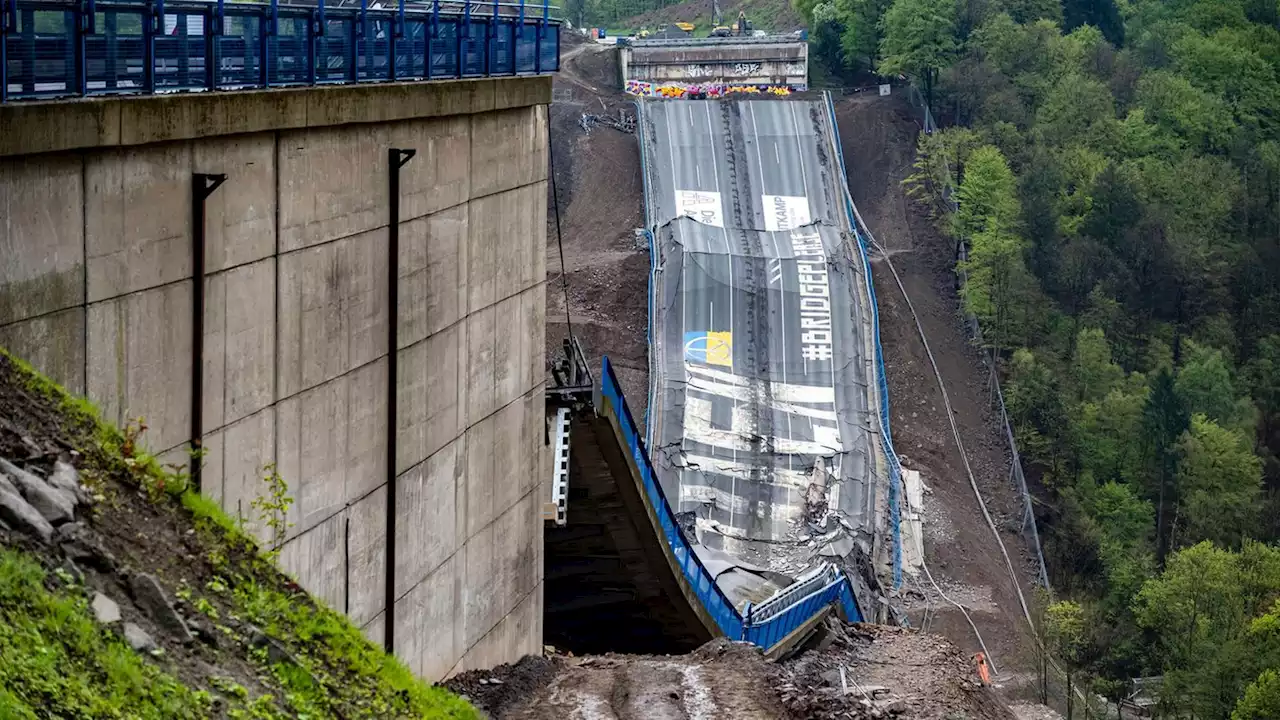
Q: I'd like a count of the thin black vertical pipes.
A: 2